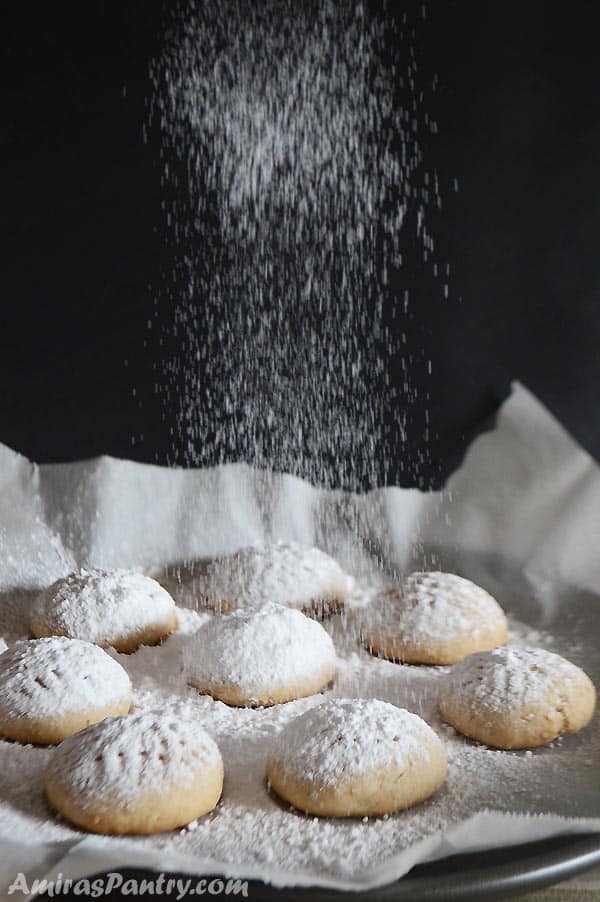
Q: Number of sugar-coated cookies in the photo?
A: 8